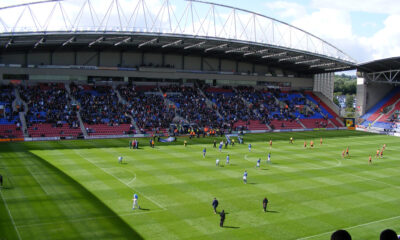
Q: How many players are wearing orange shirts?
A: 10